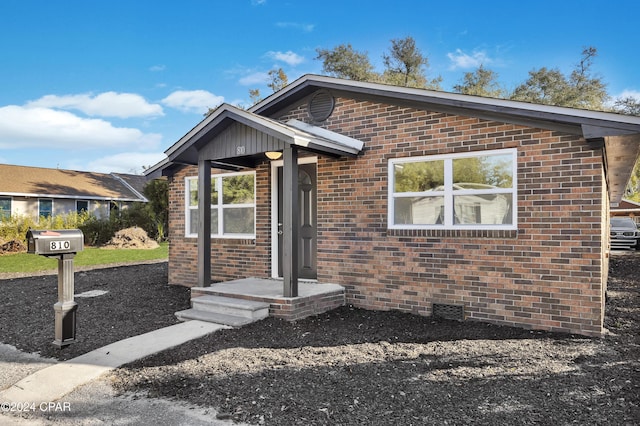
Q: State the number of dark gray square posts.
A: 2